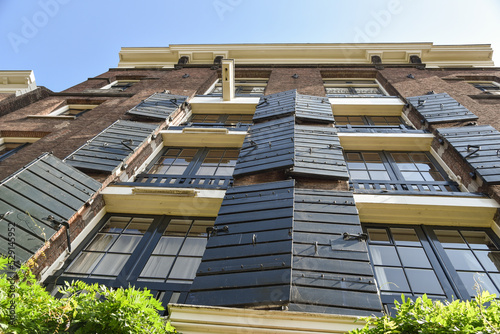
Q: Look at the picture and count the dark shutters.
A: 11